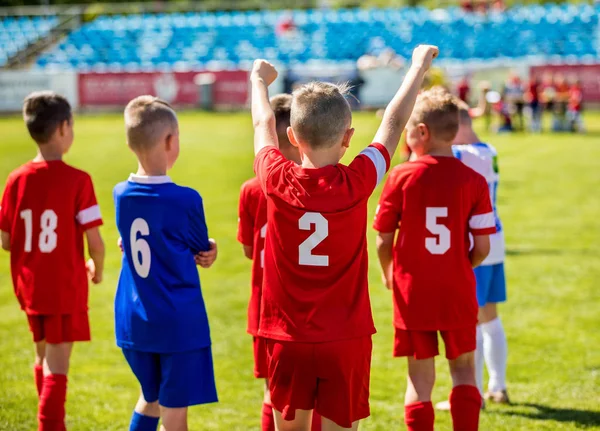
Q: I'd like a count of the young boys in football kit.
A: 6